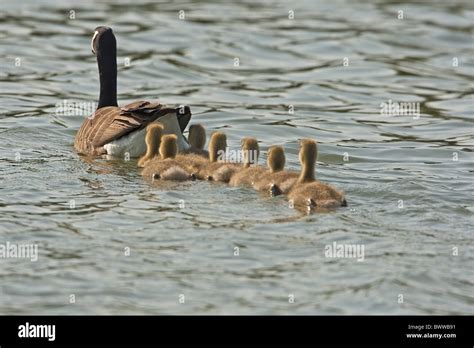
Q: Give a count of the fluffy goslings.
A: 7